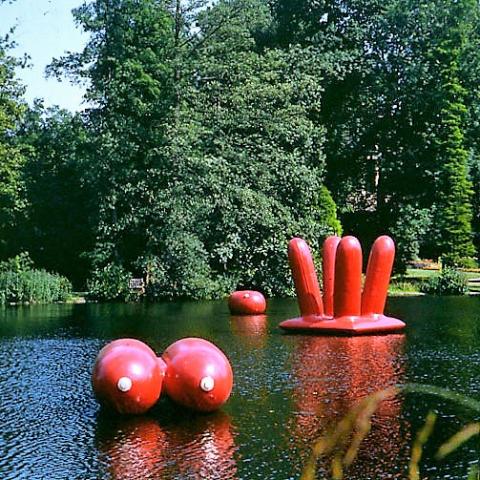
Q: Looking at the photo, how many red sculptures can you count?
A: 3